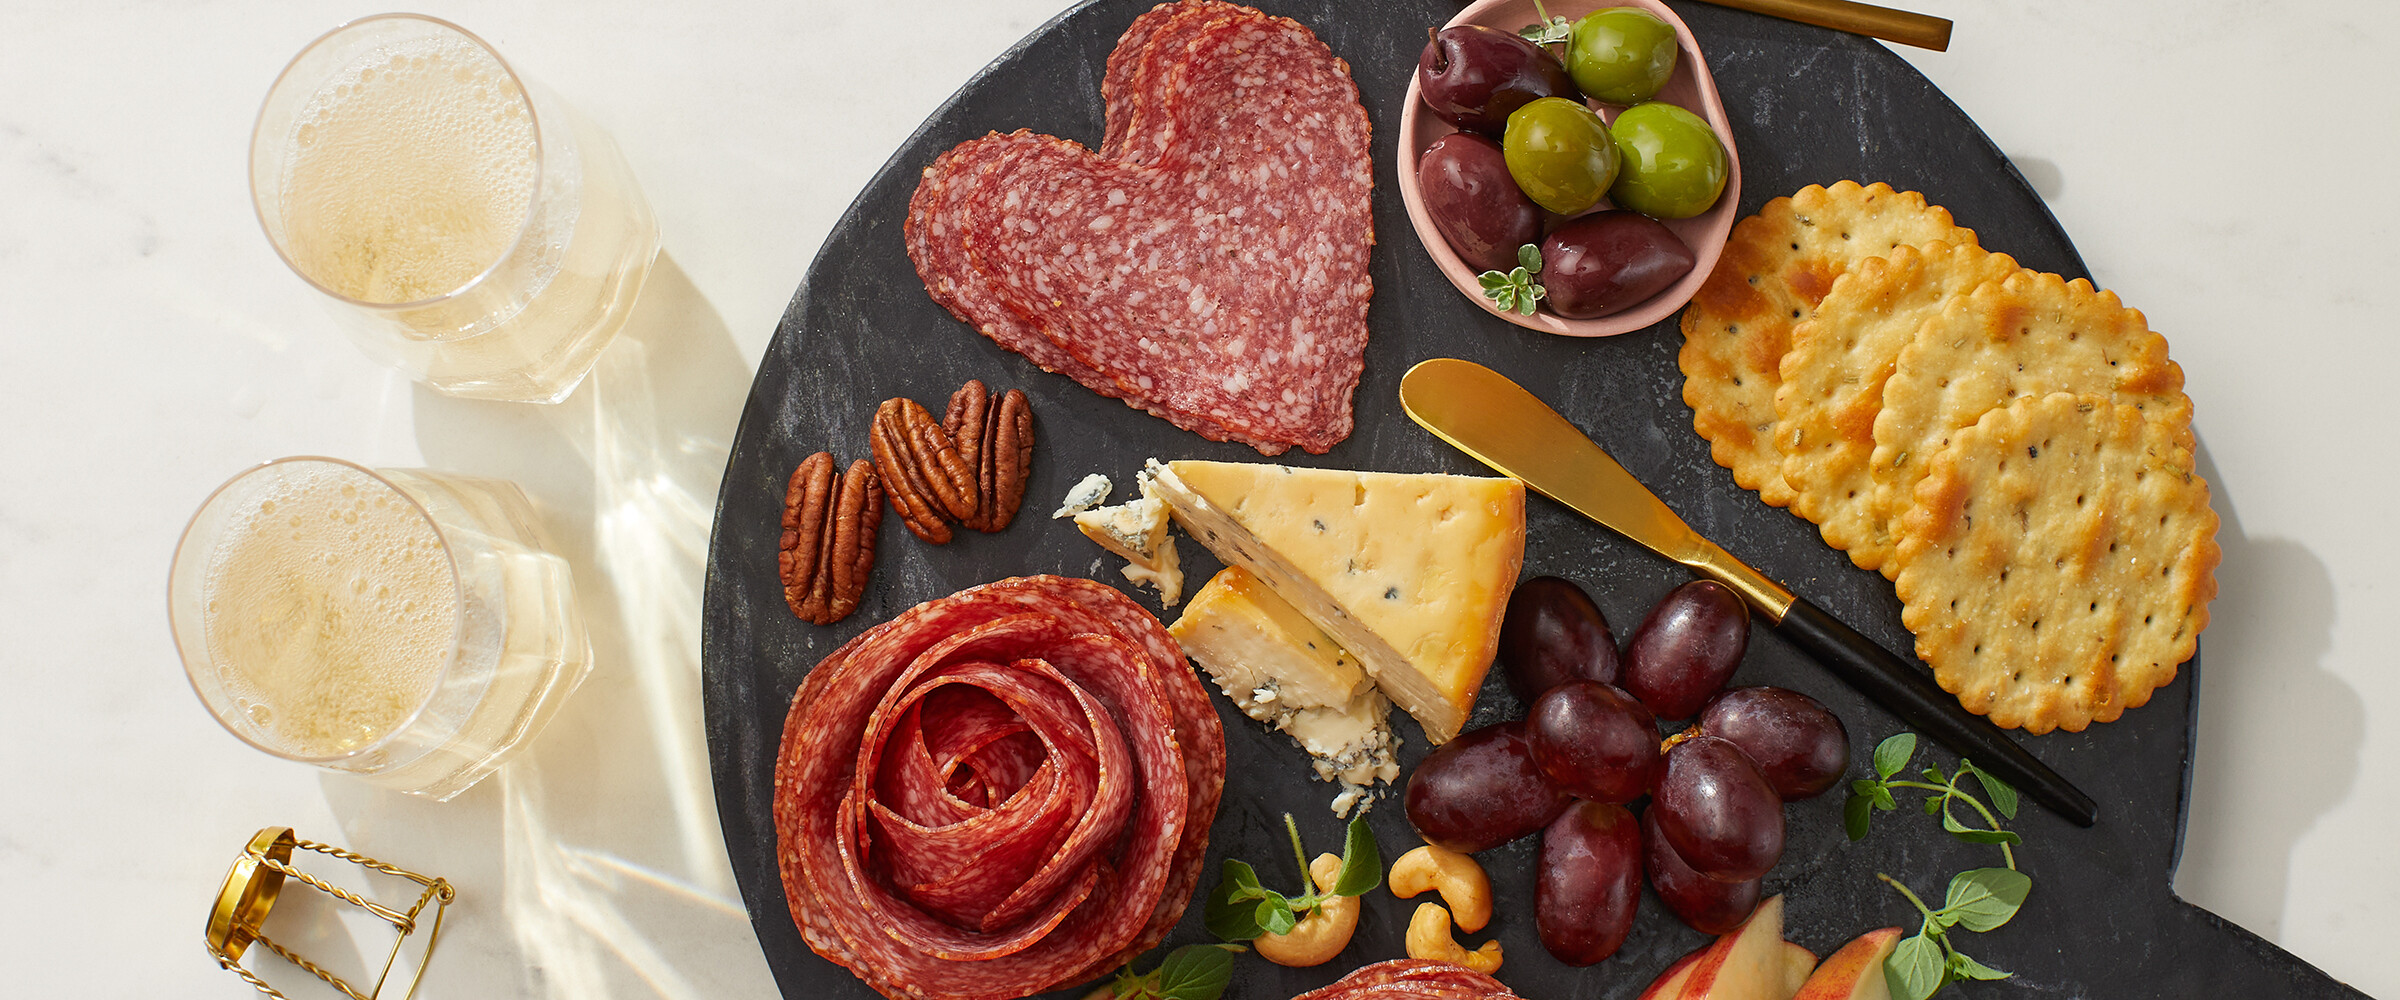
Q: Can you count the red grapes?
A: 8